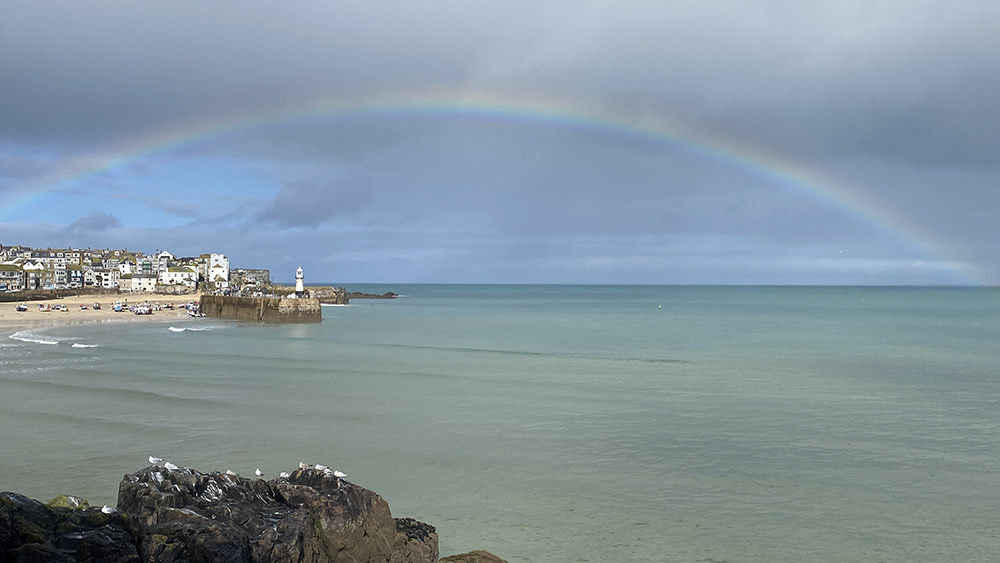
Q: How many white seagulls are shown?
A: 9